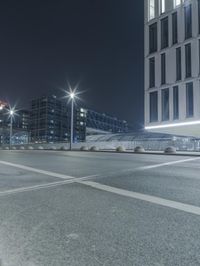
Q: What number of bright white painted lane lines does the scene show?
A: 2